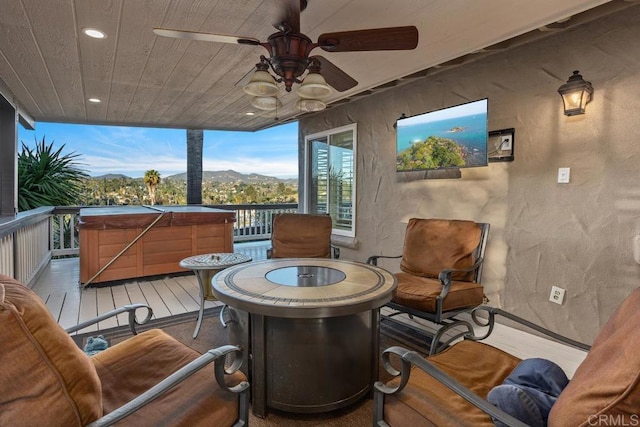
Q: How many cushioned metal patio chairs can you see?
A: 4